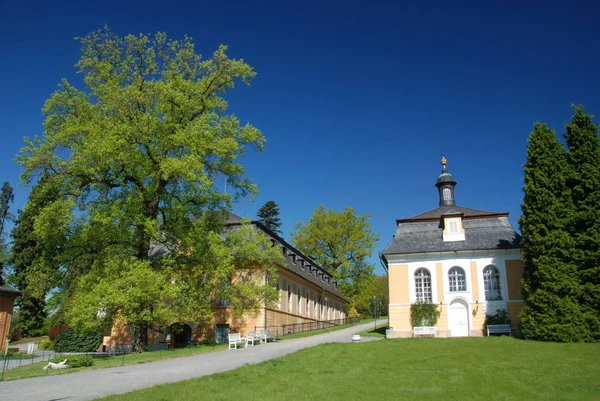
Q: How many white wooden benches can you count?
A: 5